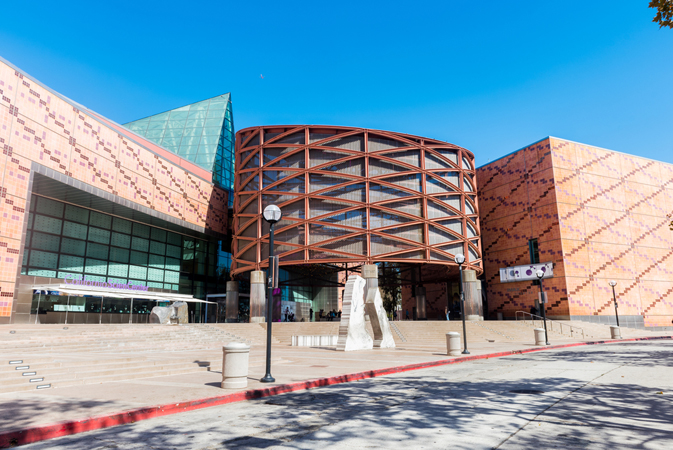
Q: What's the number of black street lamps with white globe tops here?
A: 4